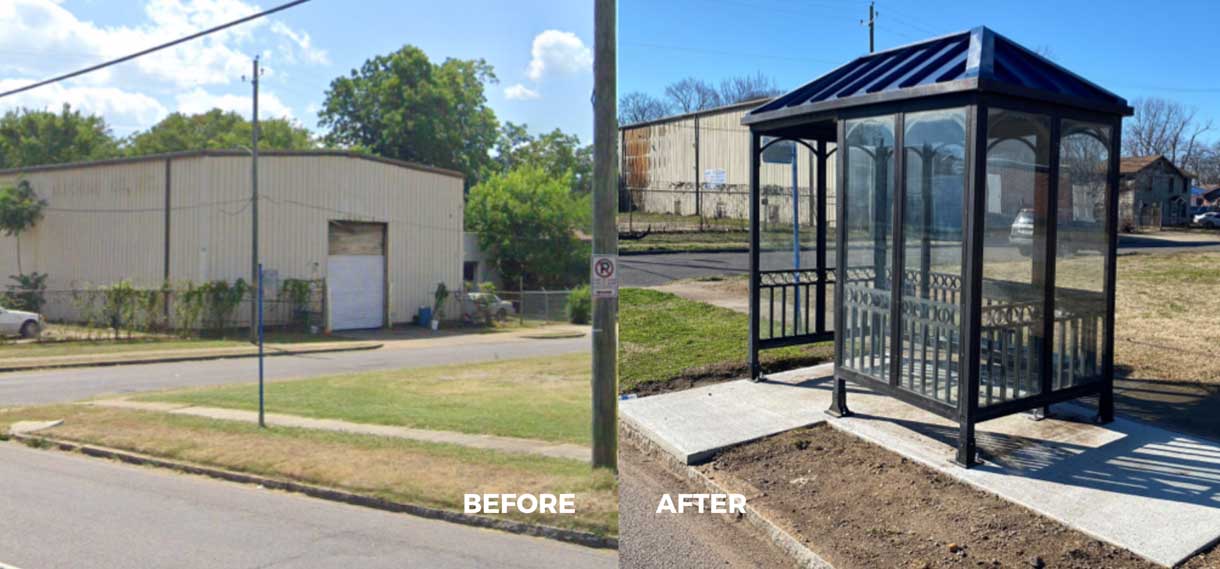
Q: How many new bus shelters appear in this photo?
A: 1